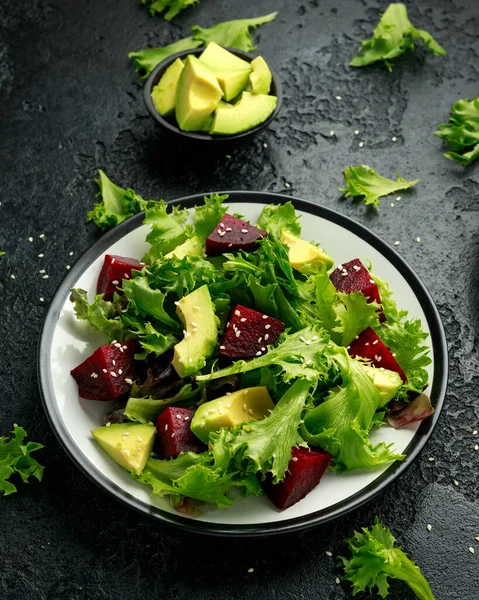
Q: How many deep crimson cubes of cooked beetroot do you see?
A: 8